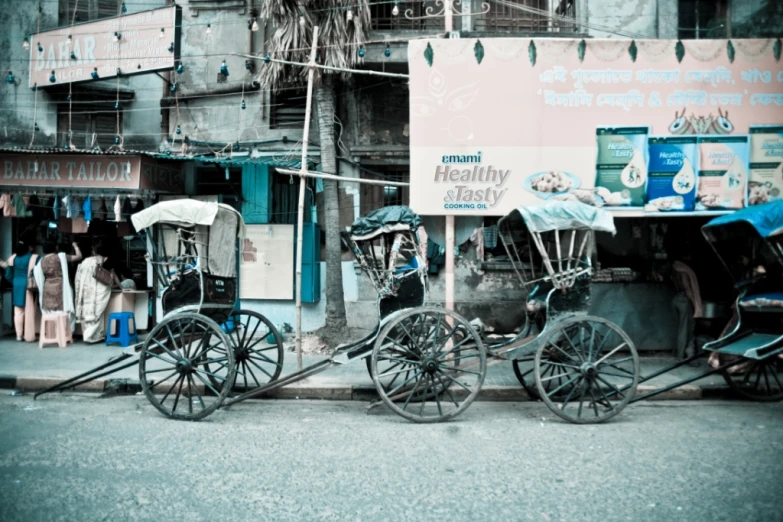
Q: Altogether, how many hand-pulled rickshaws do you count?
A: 4